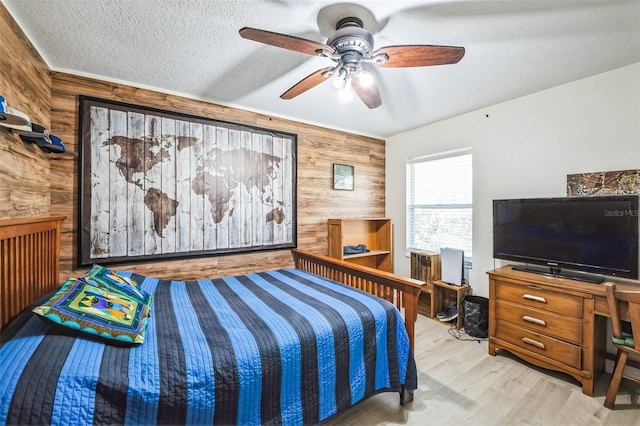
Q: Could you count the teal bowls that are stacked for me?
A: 0